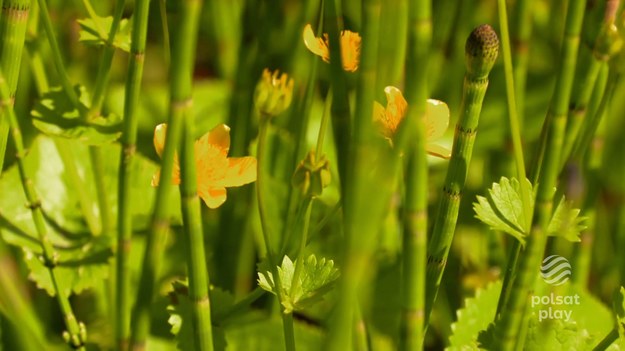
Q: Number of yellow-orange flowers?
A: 3